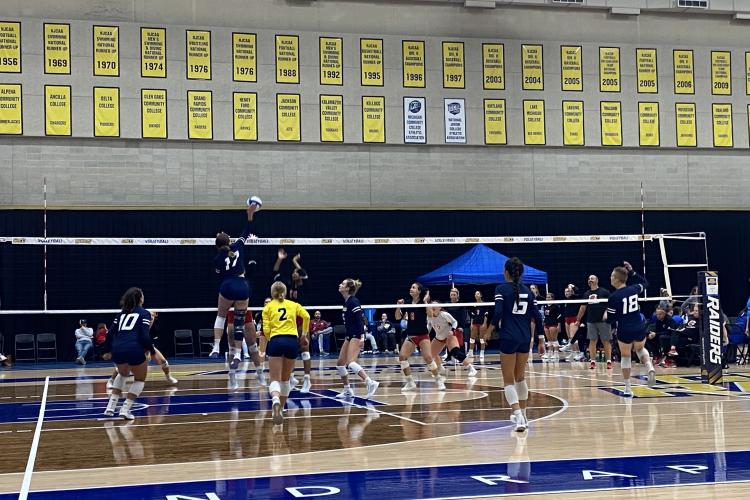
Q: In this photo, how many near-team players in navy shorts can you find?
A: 6